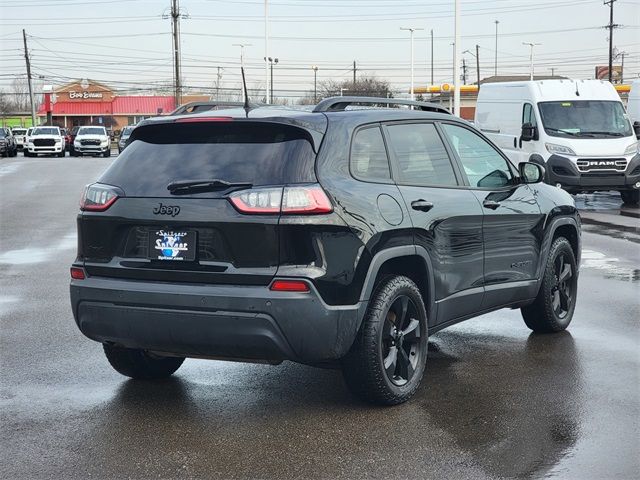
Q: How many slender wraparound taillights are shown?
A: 2